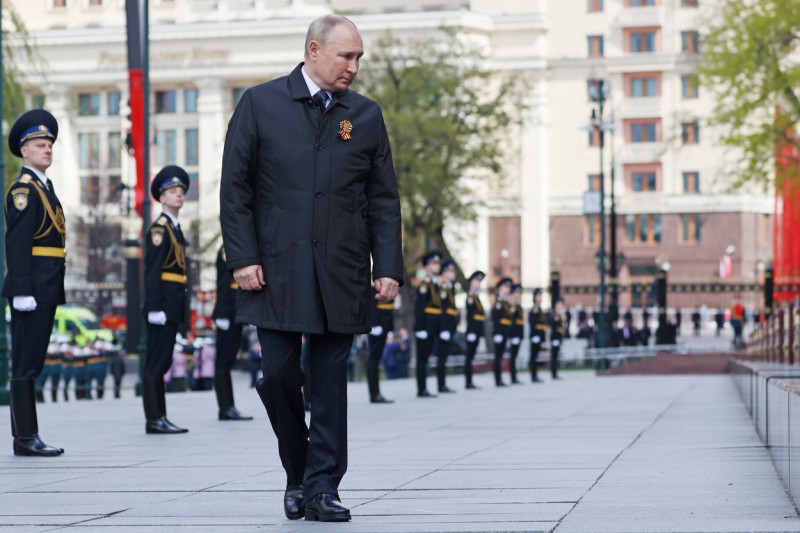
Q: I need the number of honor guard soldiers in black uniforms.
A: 11